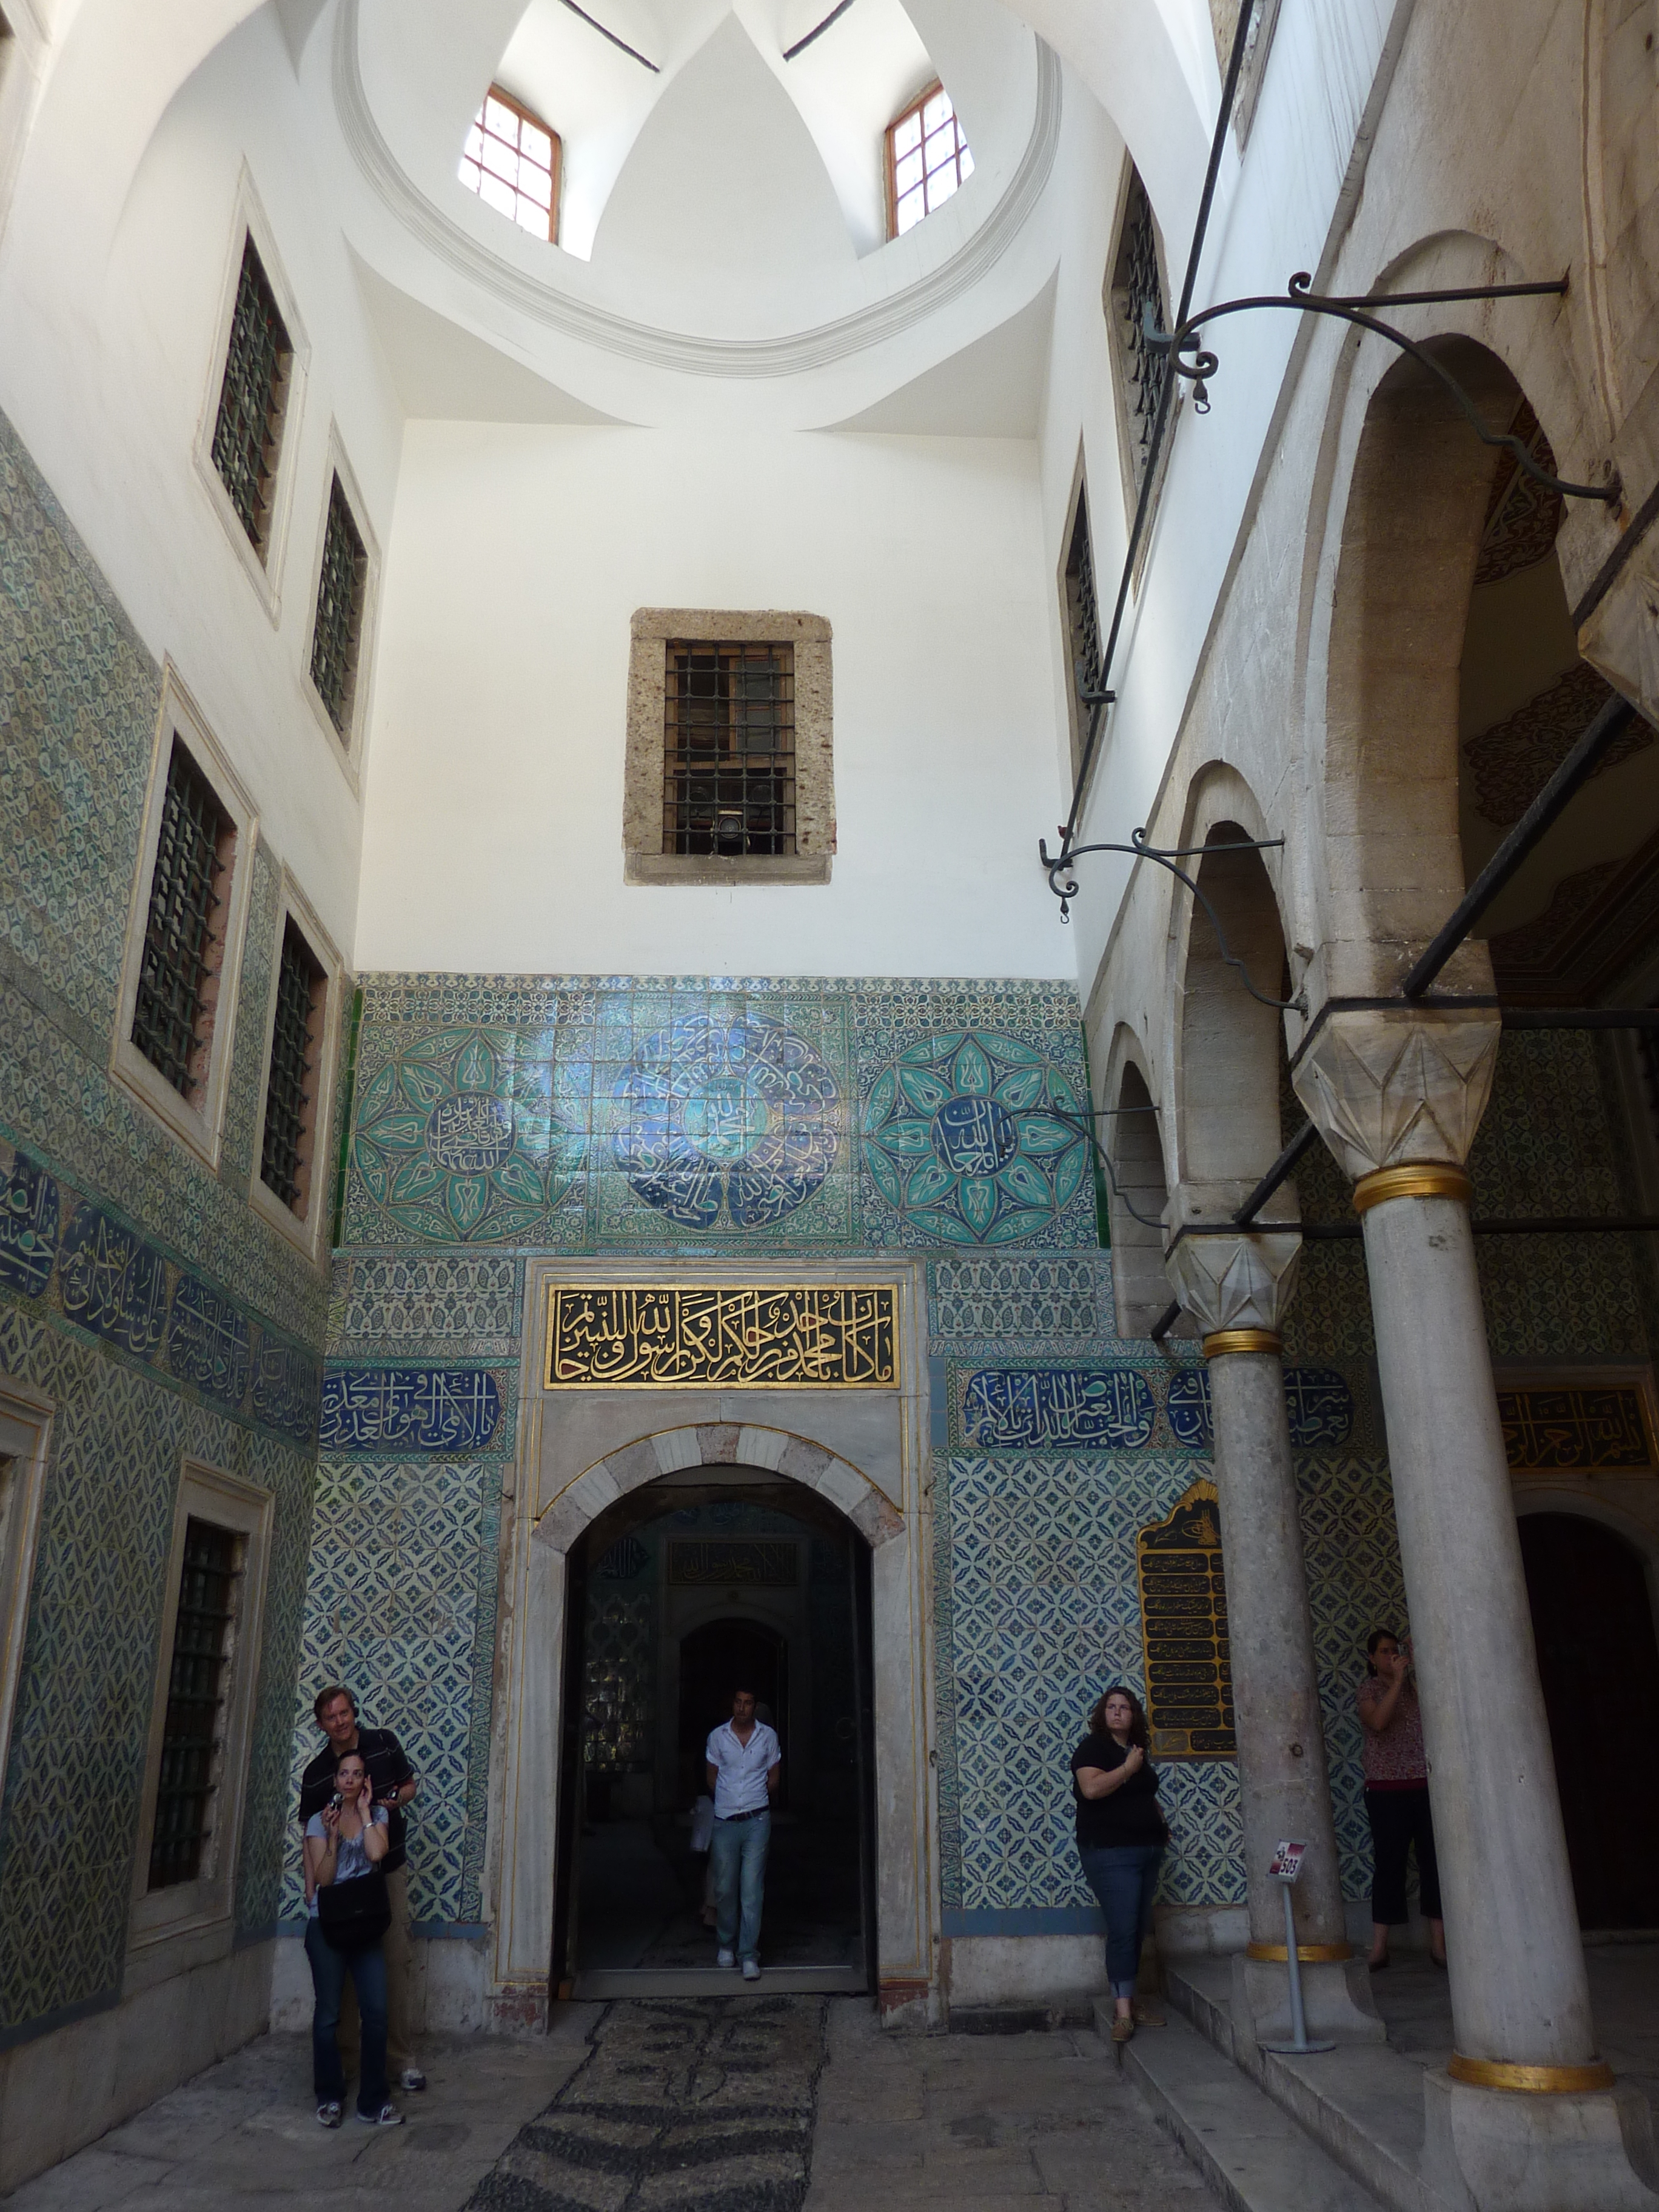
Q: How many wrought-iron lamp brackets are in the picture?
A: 3